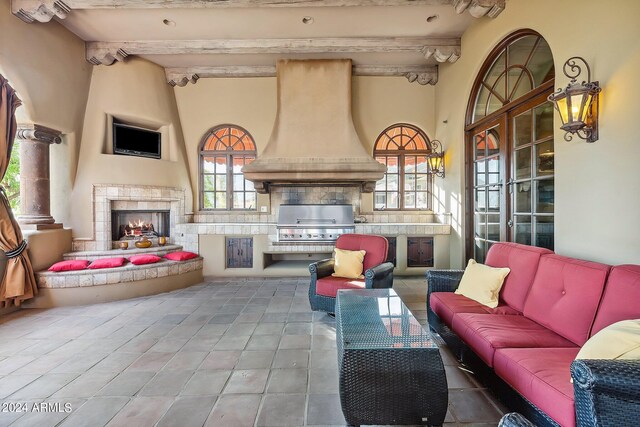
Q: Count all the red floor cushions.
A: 4